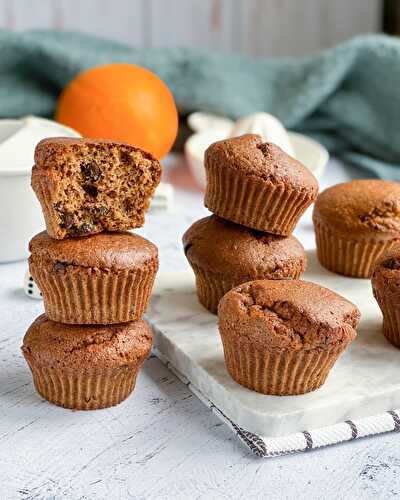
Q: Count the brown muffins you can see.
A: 8